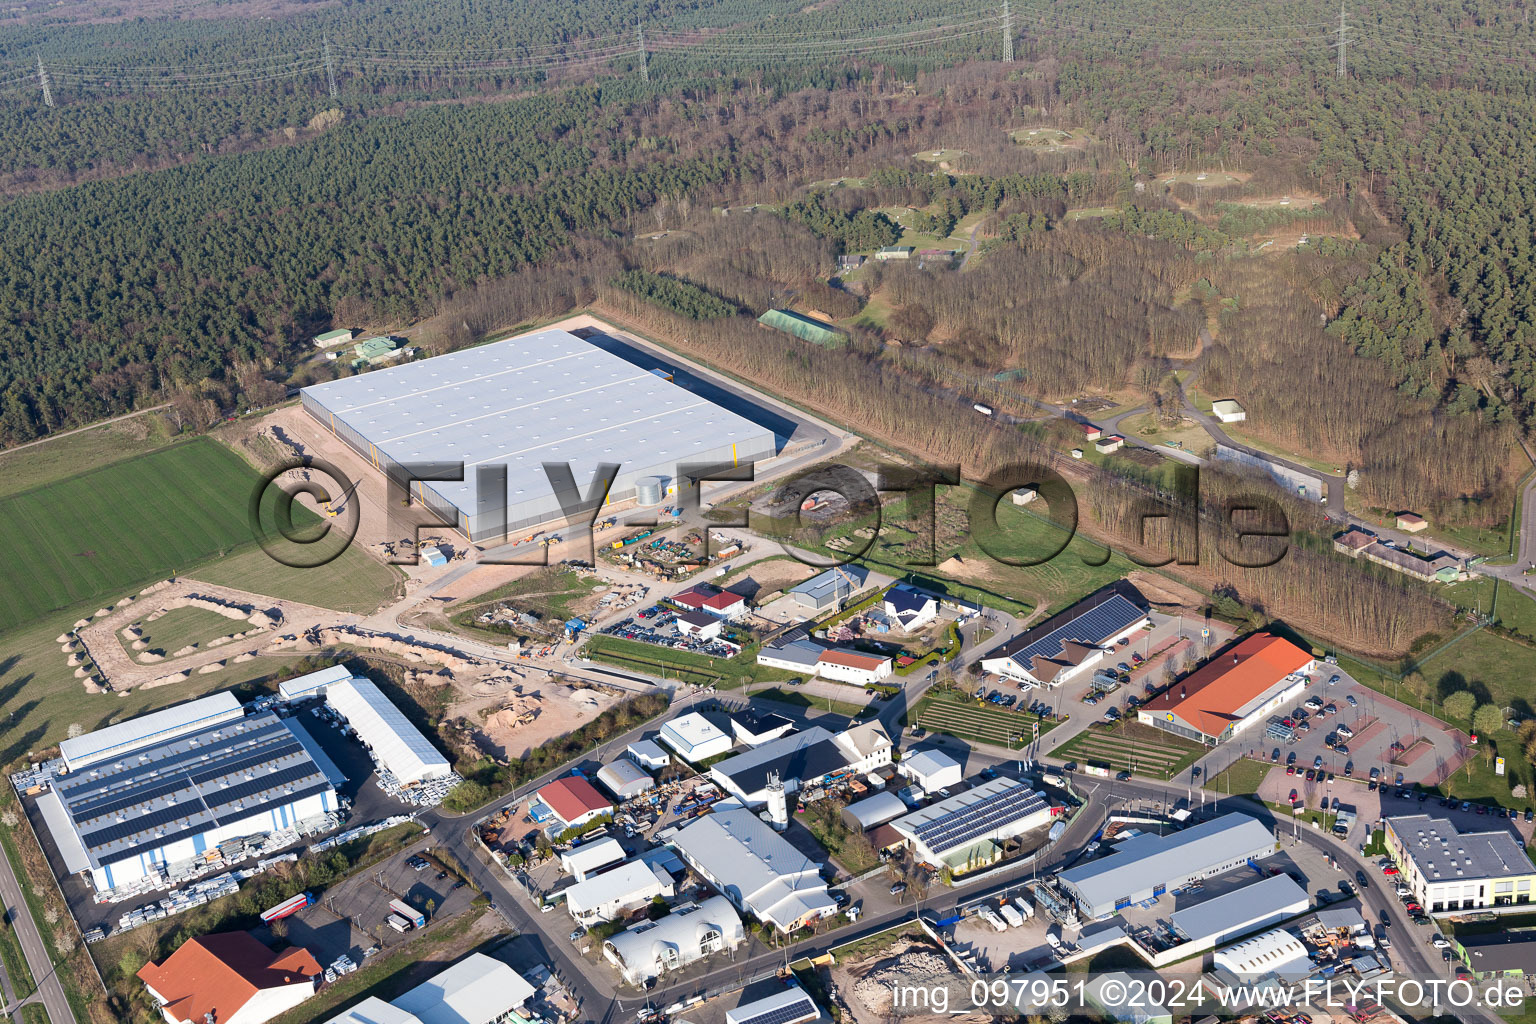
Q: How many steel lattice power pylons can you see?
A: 5